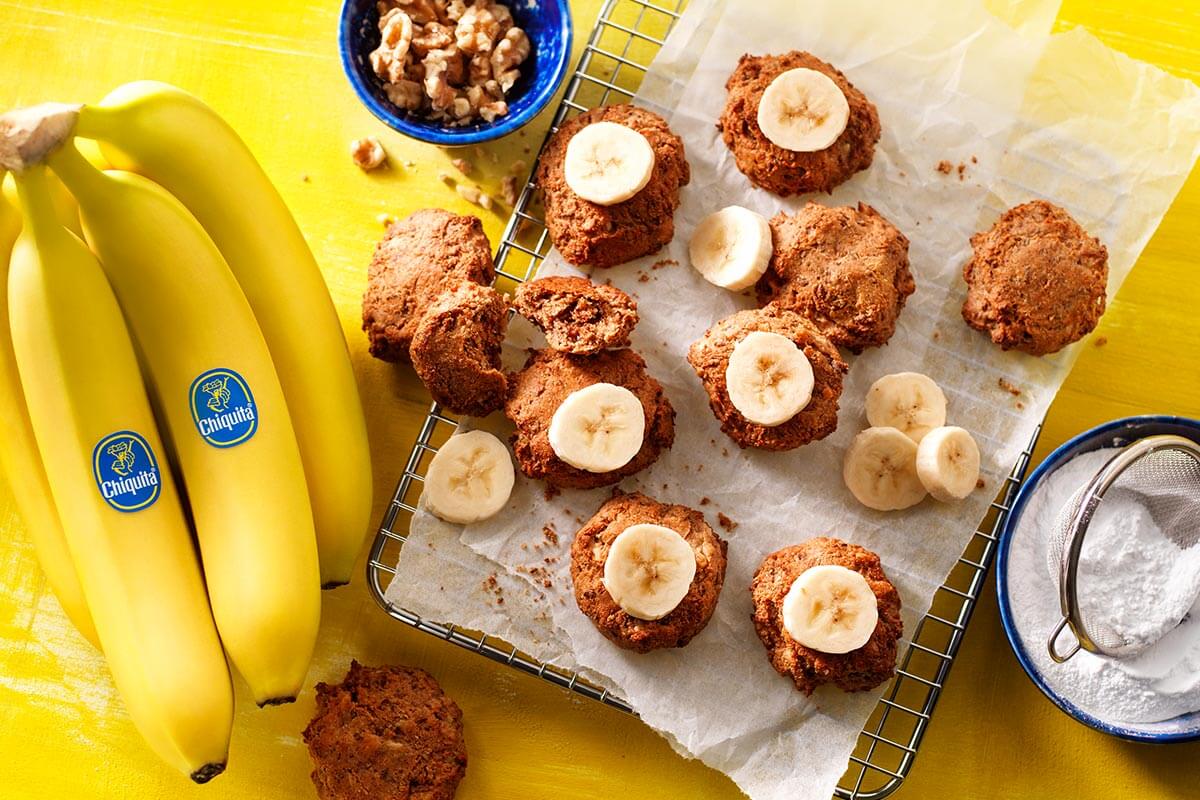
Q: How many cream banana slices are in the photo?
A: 11